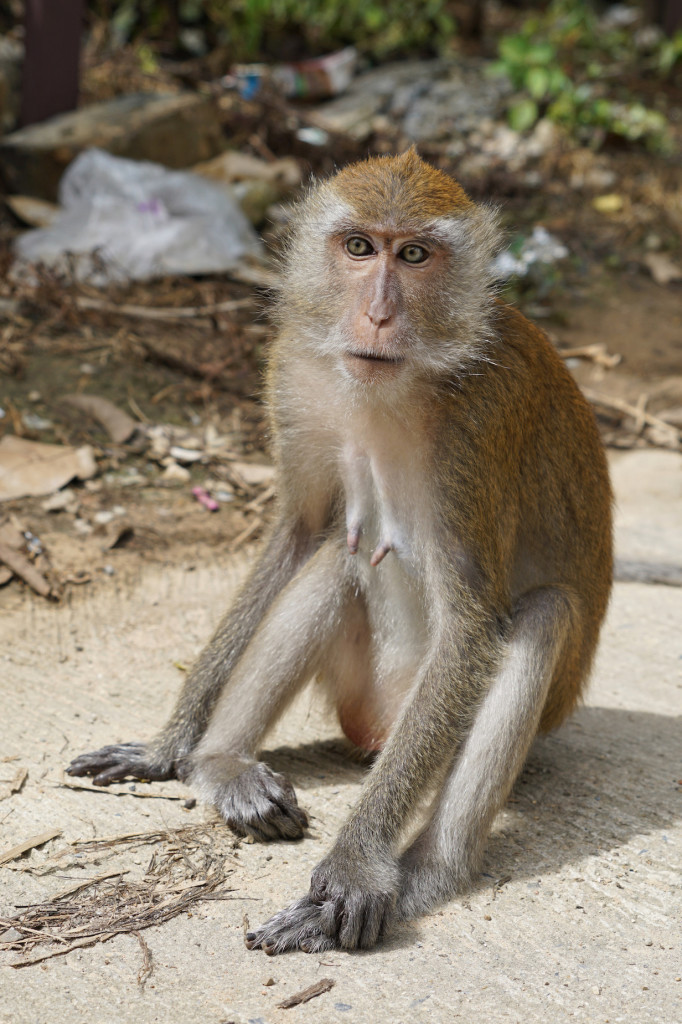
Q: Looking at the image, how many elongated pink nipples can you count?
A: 2